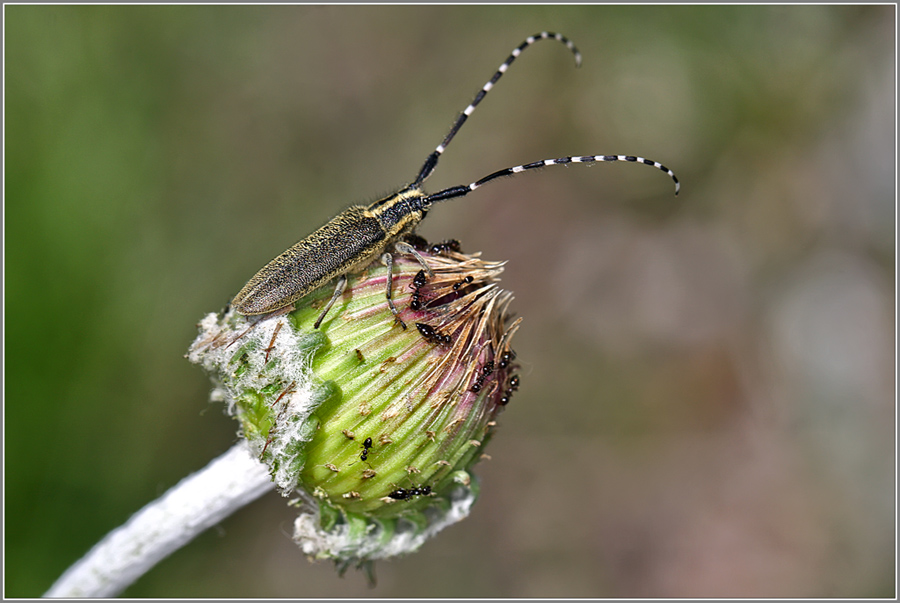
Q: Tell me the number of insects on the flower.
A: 11